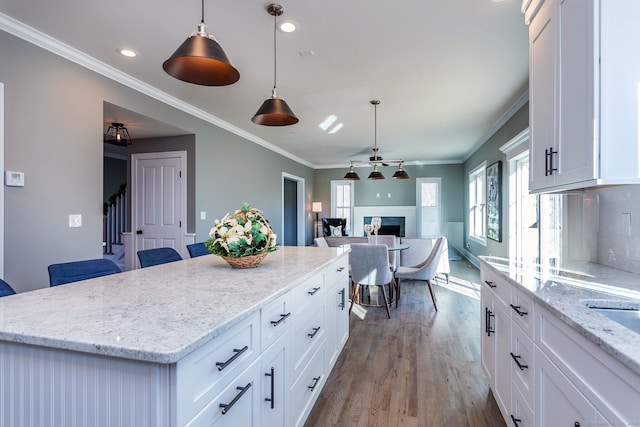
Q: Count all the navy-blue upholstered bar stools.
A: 4